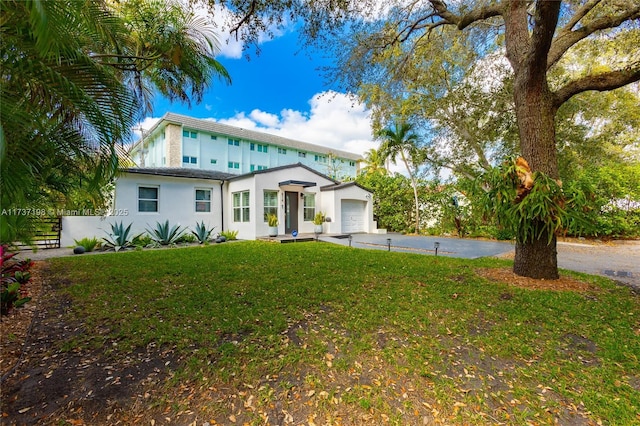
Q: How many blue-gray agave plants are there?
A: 3